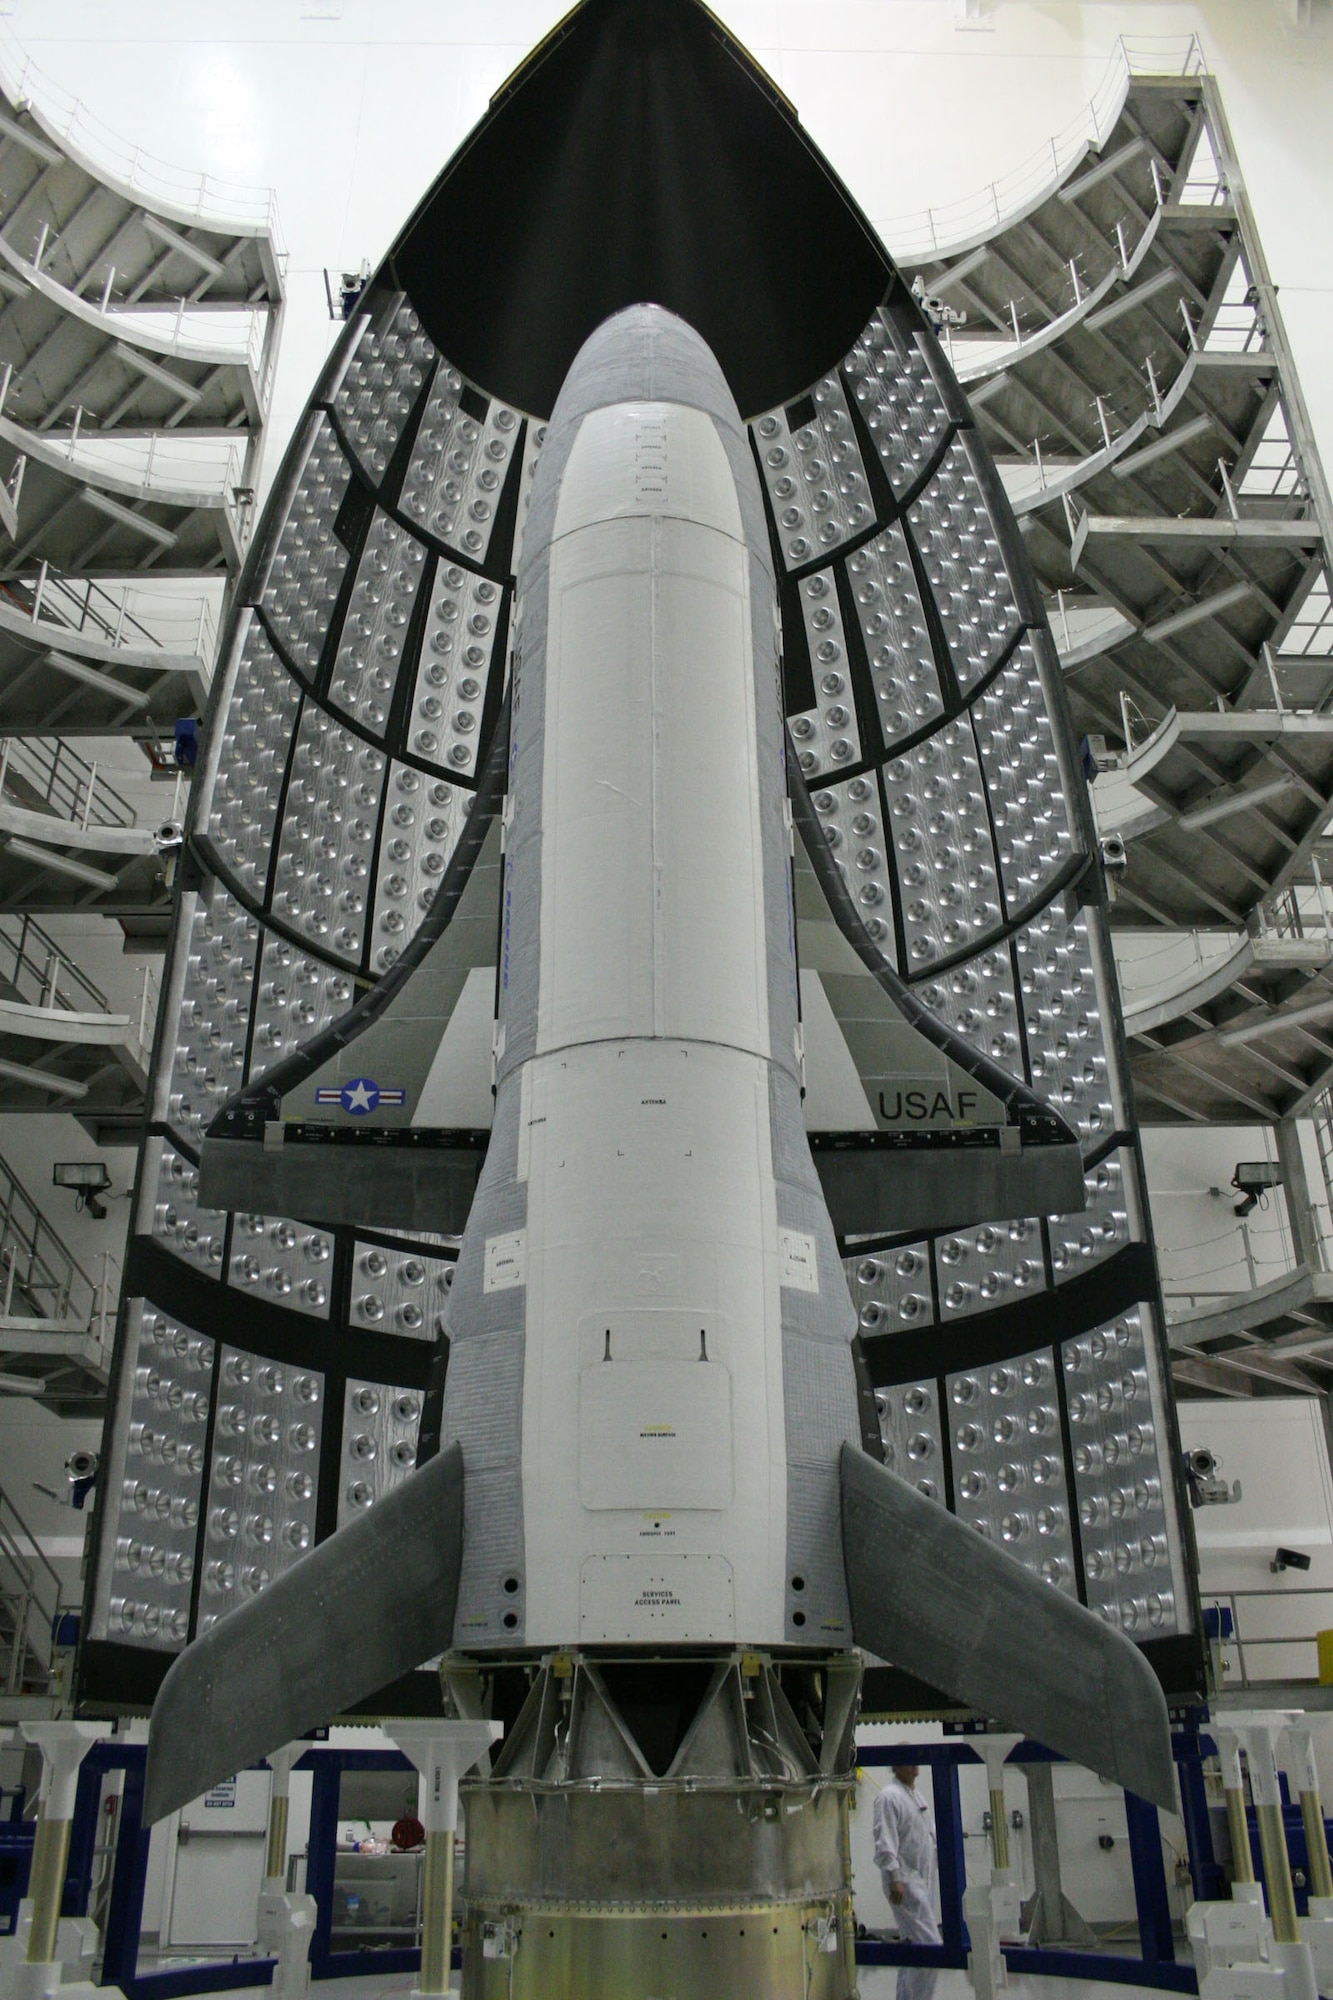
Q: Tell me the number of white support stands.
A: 7